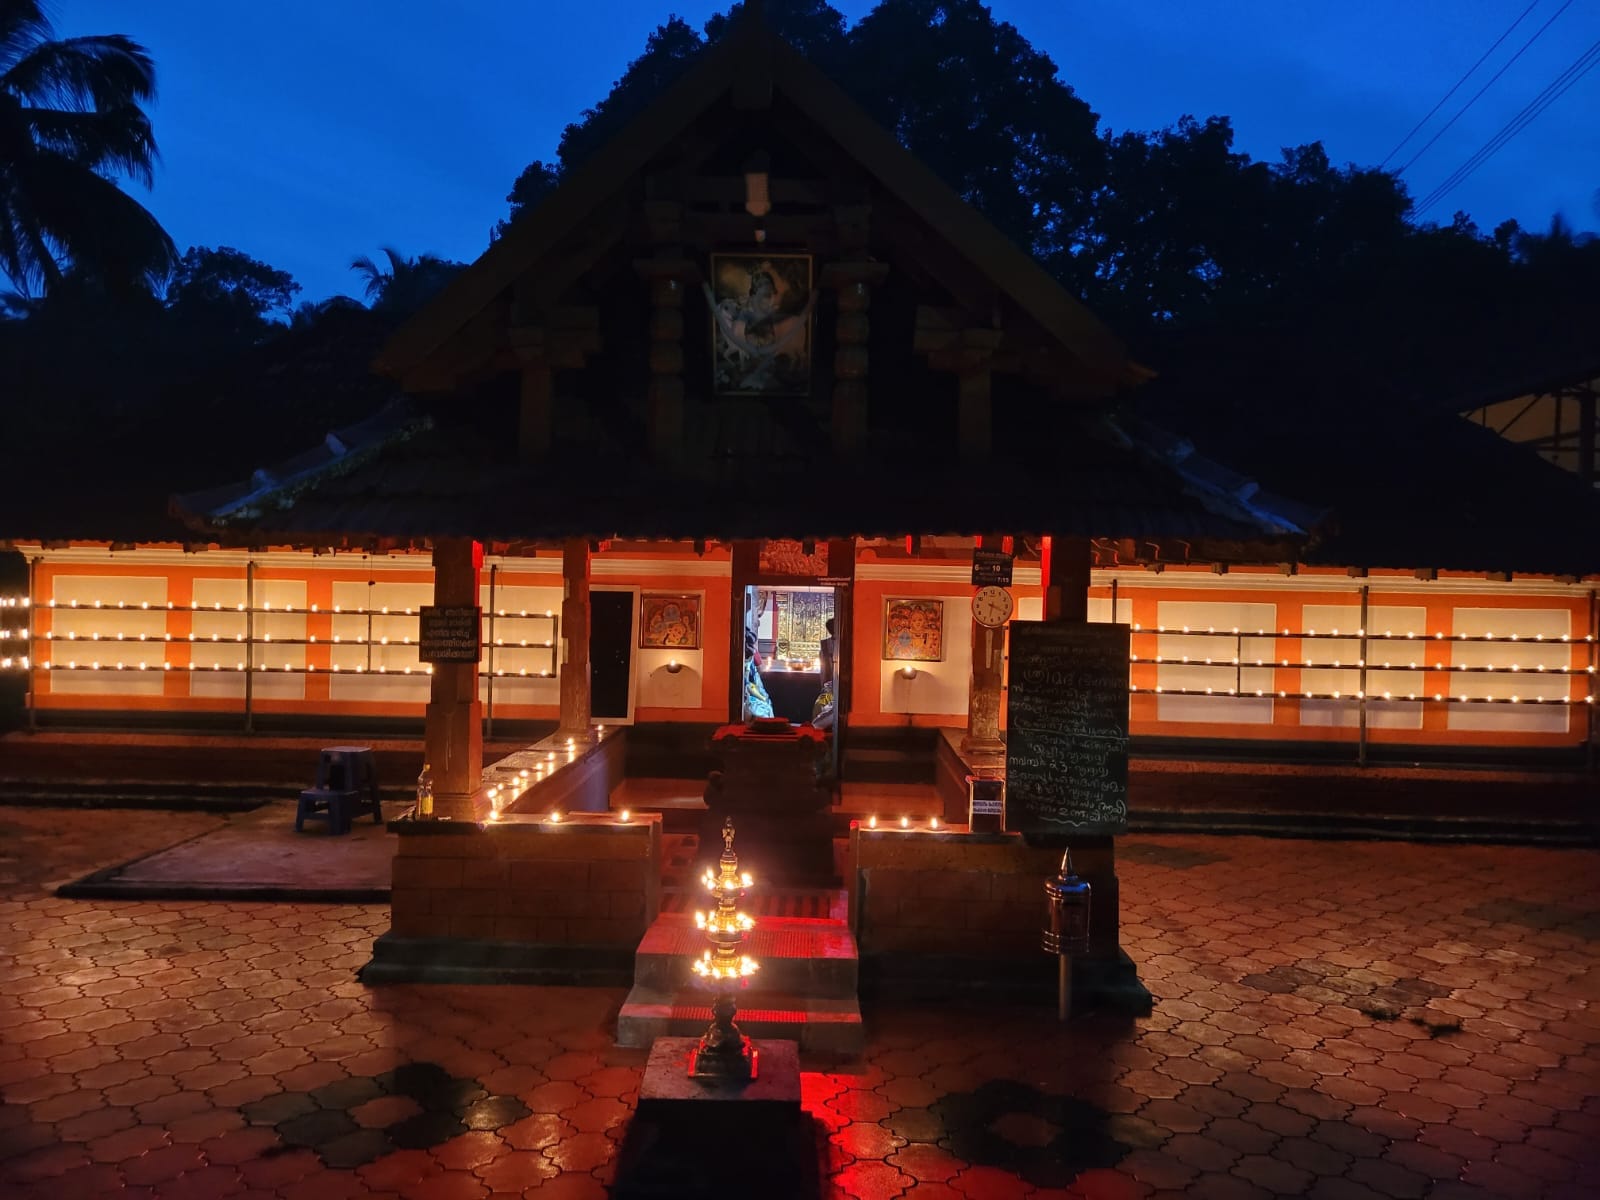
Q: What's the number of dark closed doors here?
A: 1